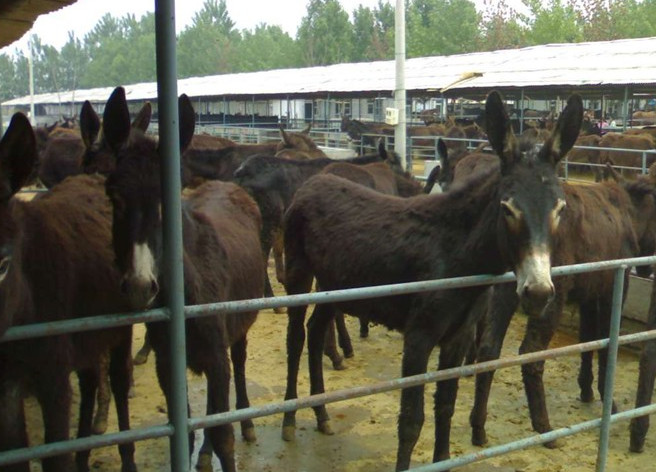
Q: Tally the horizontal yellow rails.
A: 0